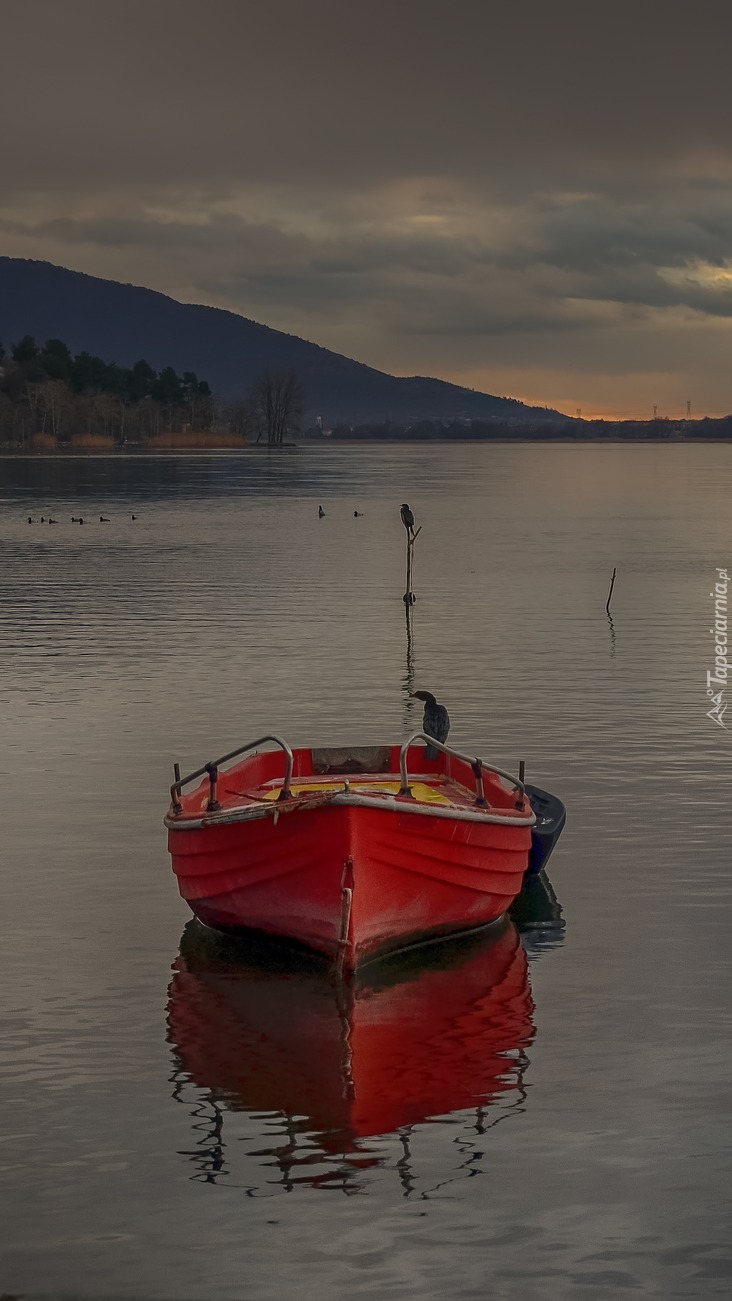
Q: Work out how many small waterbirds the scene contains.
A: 9